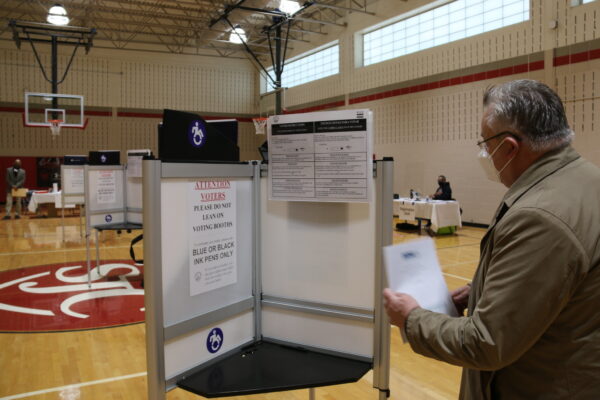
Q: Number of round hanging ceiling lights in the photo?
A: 3